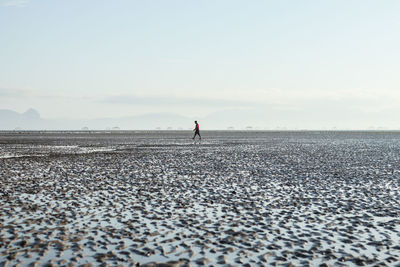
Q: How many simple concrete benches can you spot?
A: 0